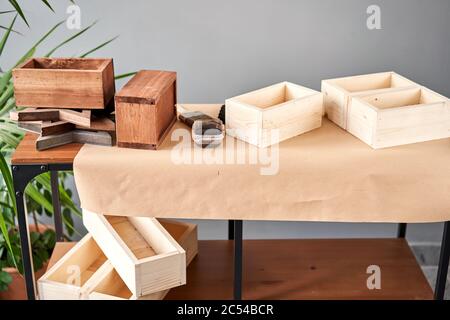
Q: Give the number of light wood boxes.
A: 6